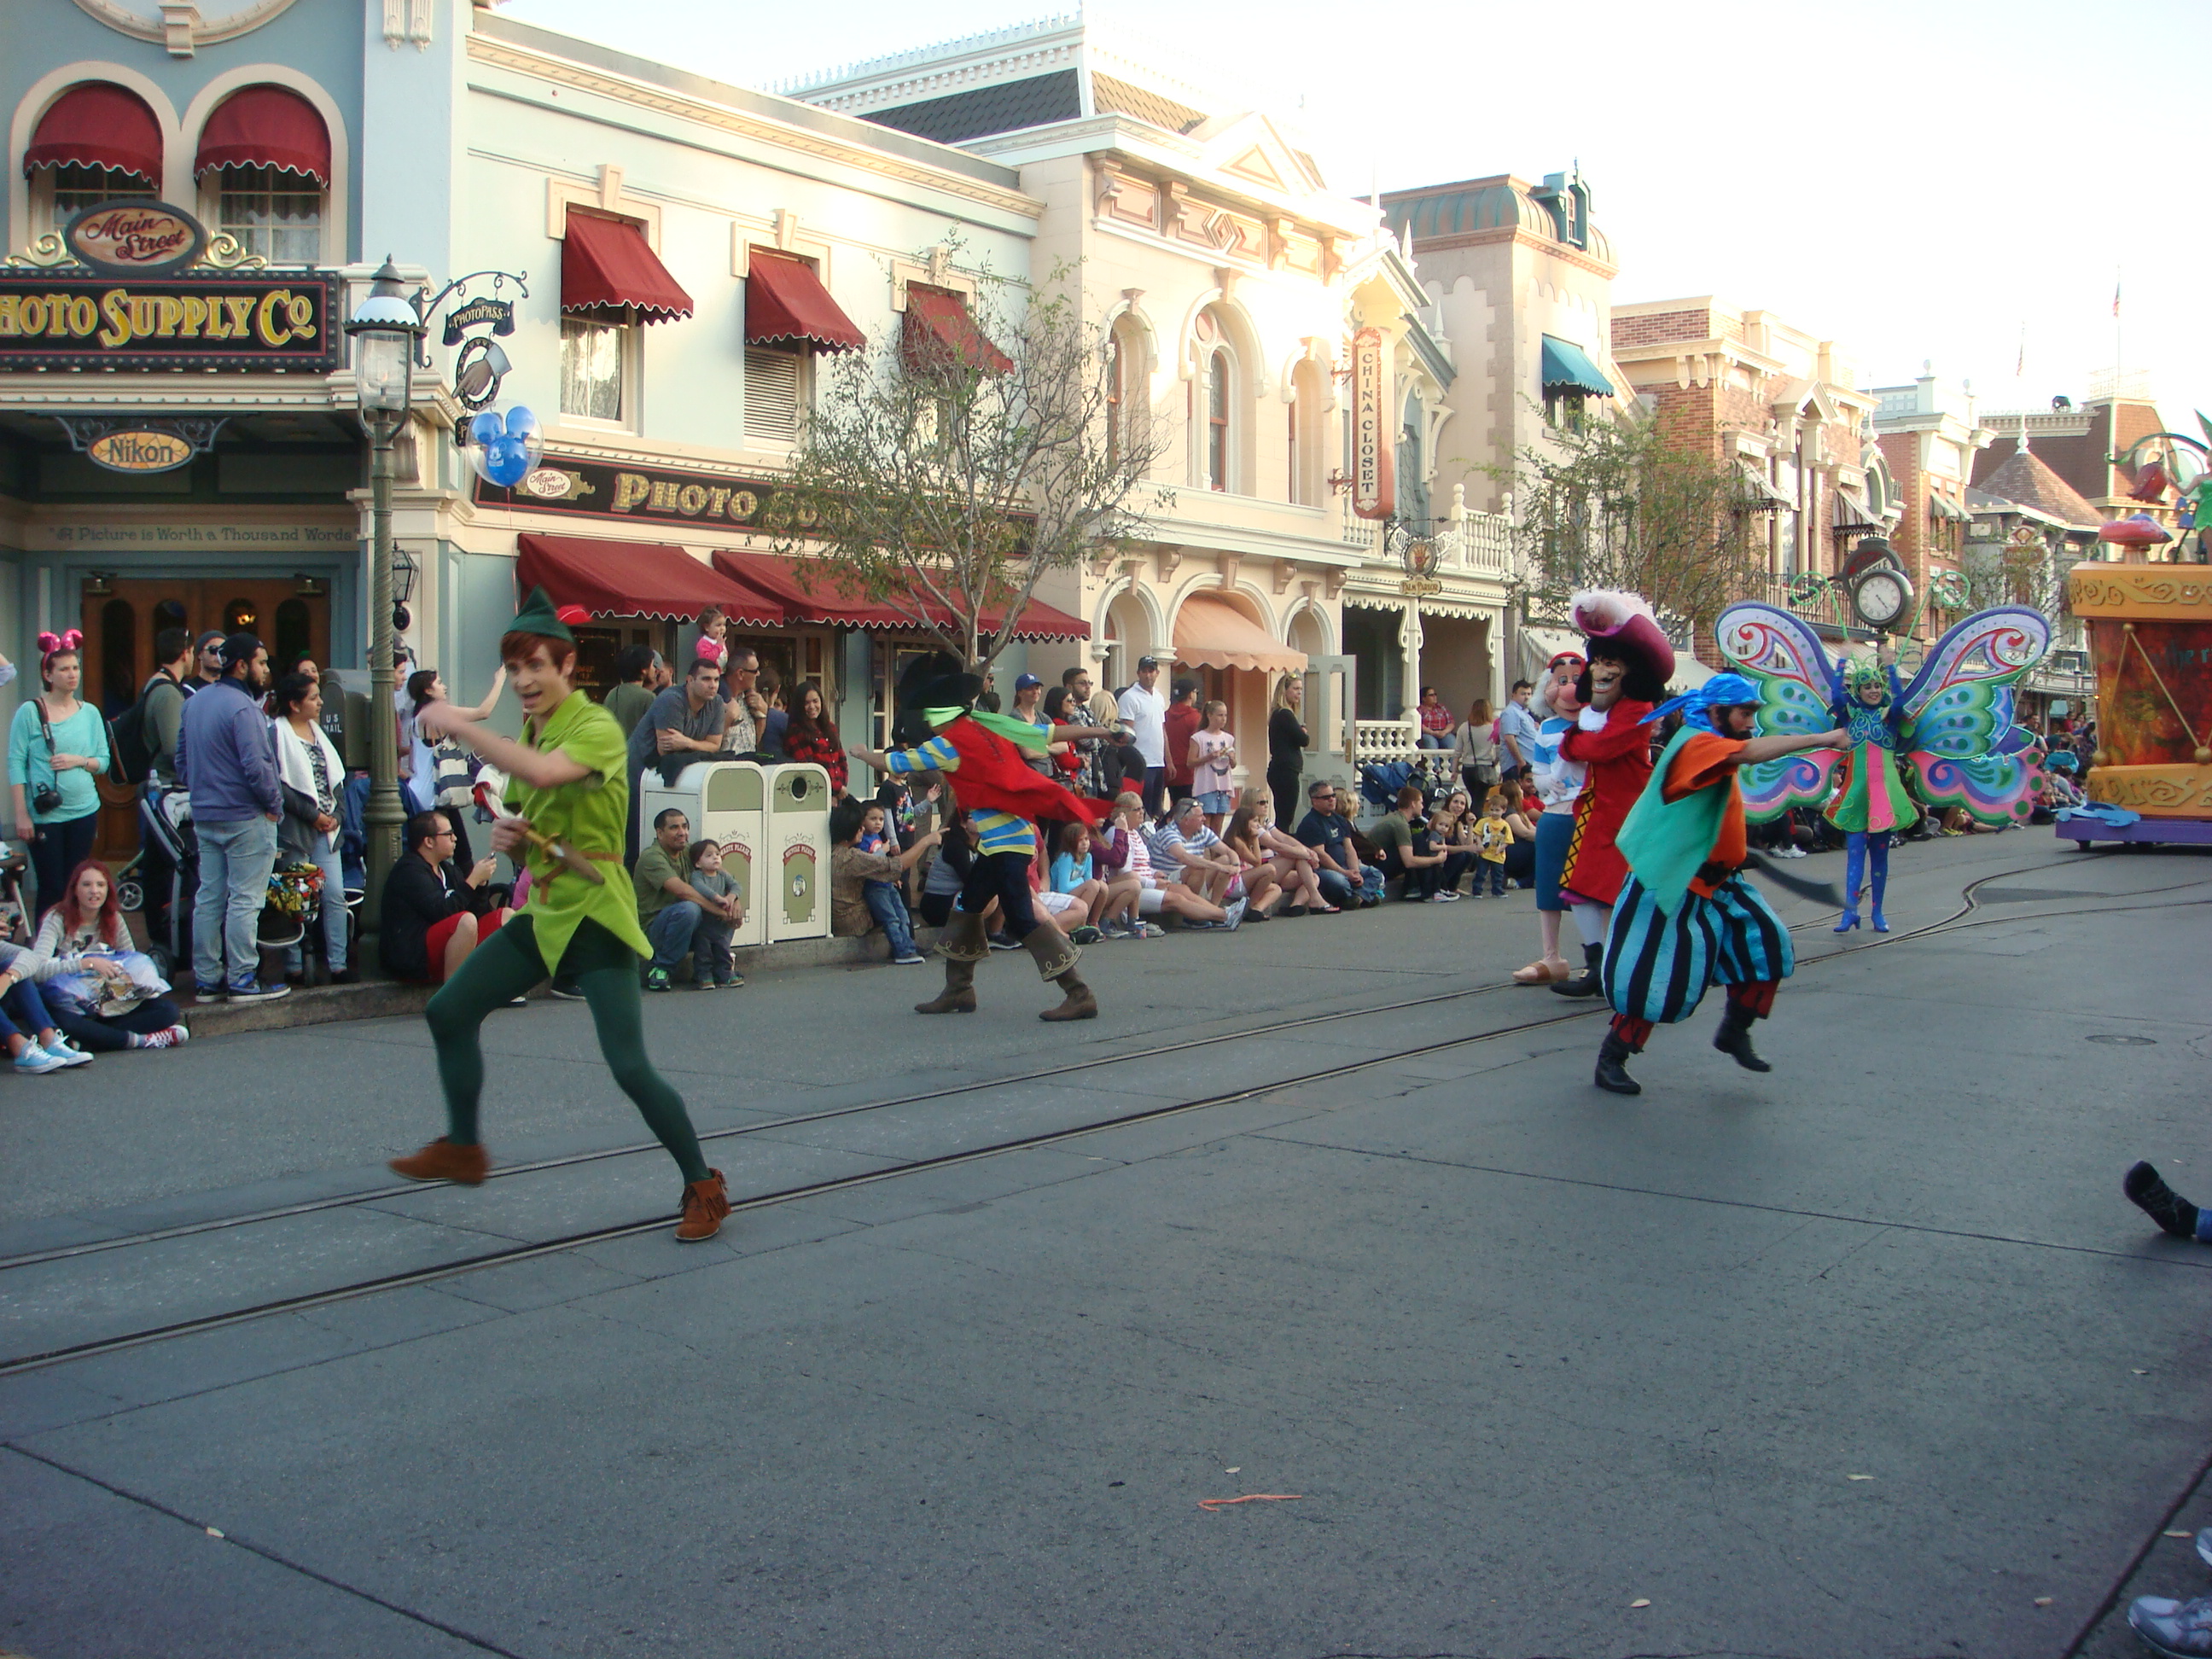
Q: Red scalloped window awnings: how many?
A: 8